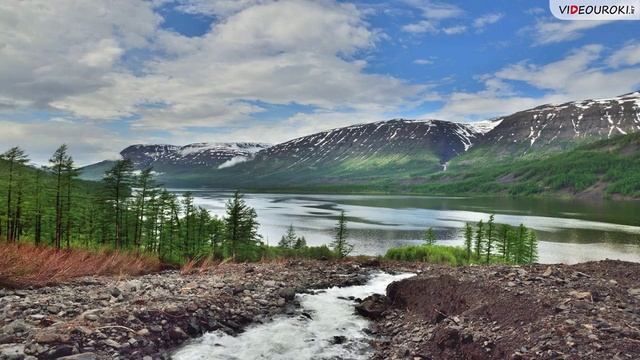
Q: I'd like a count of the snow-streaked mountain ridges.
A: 3